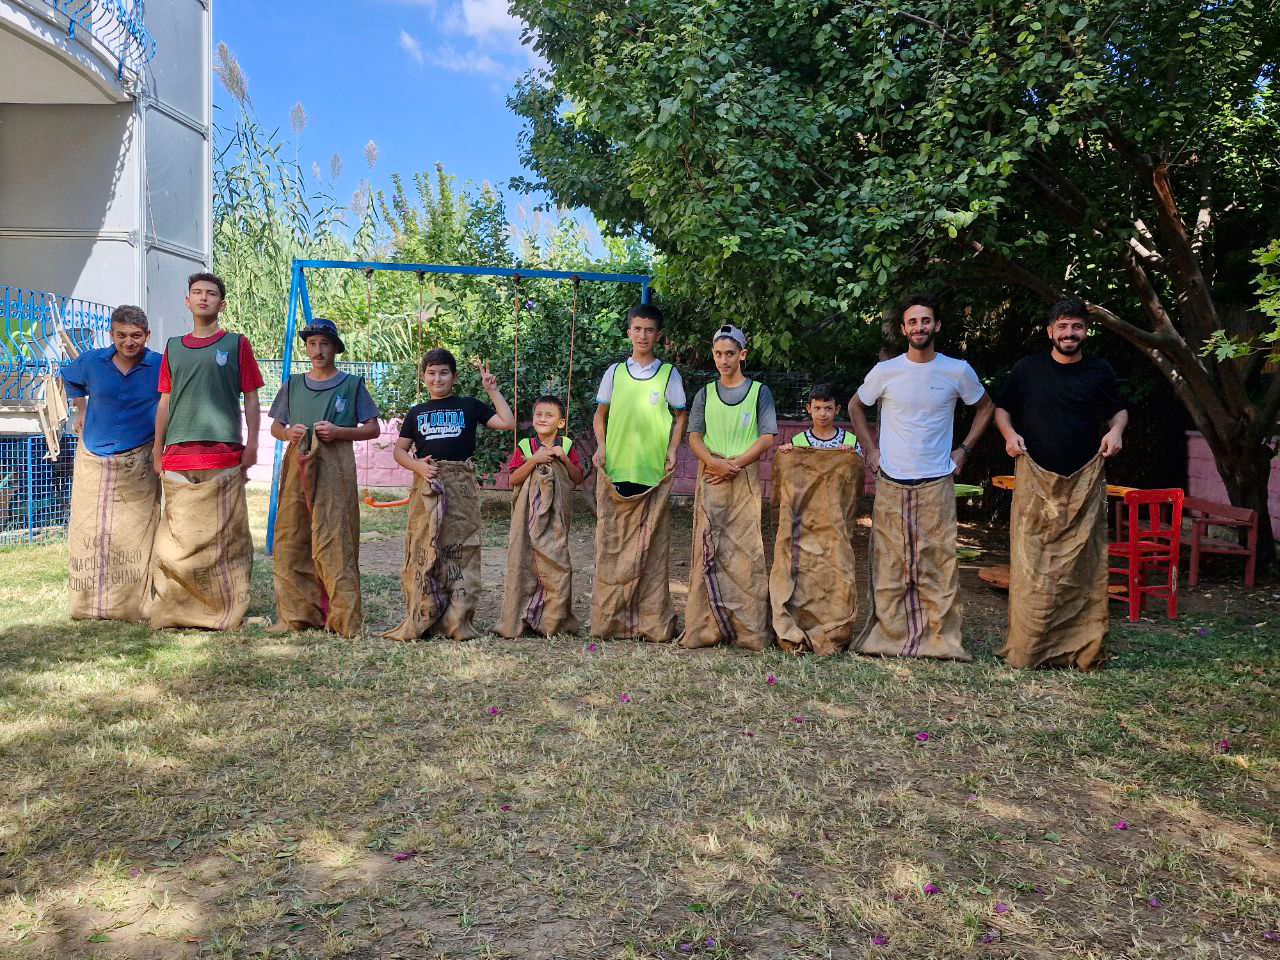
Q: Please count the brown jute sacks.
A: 10